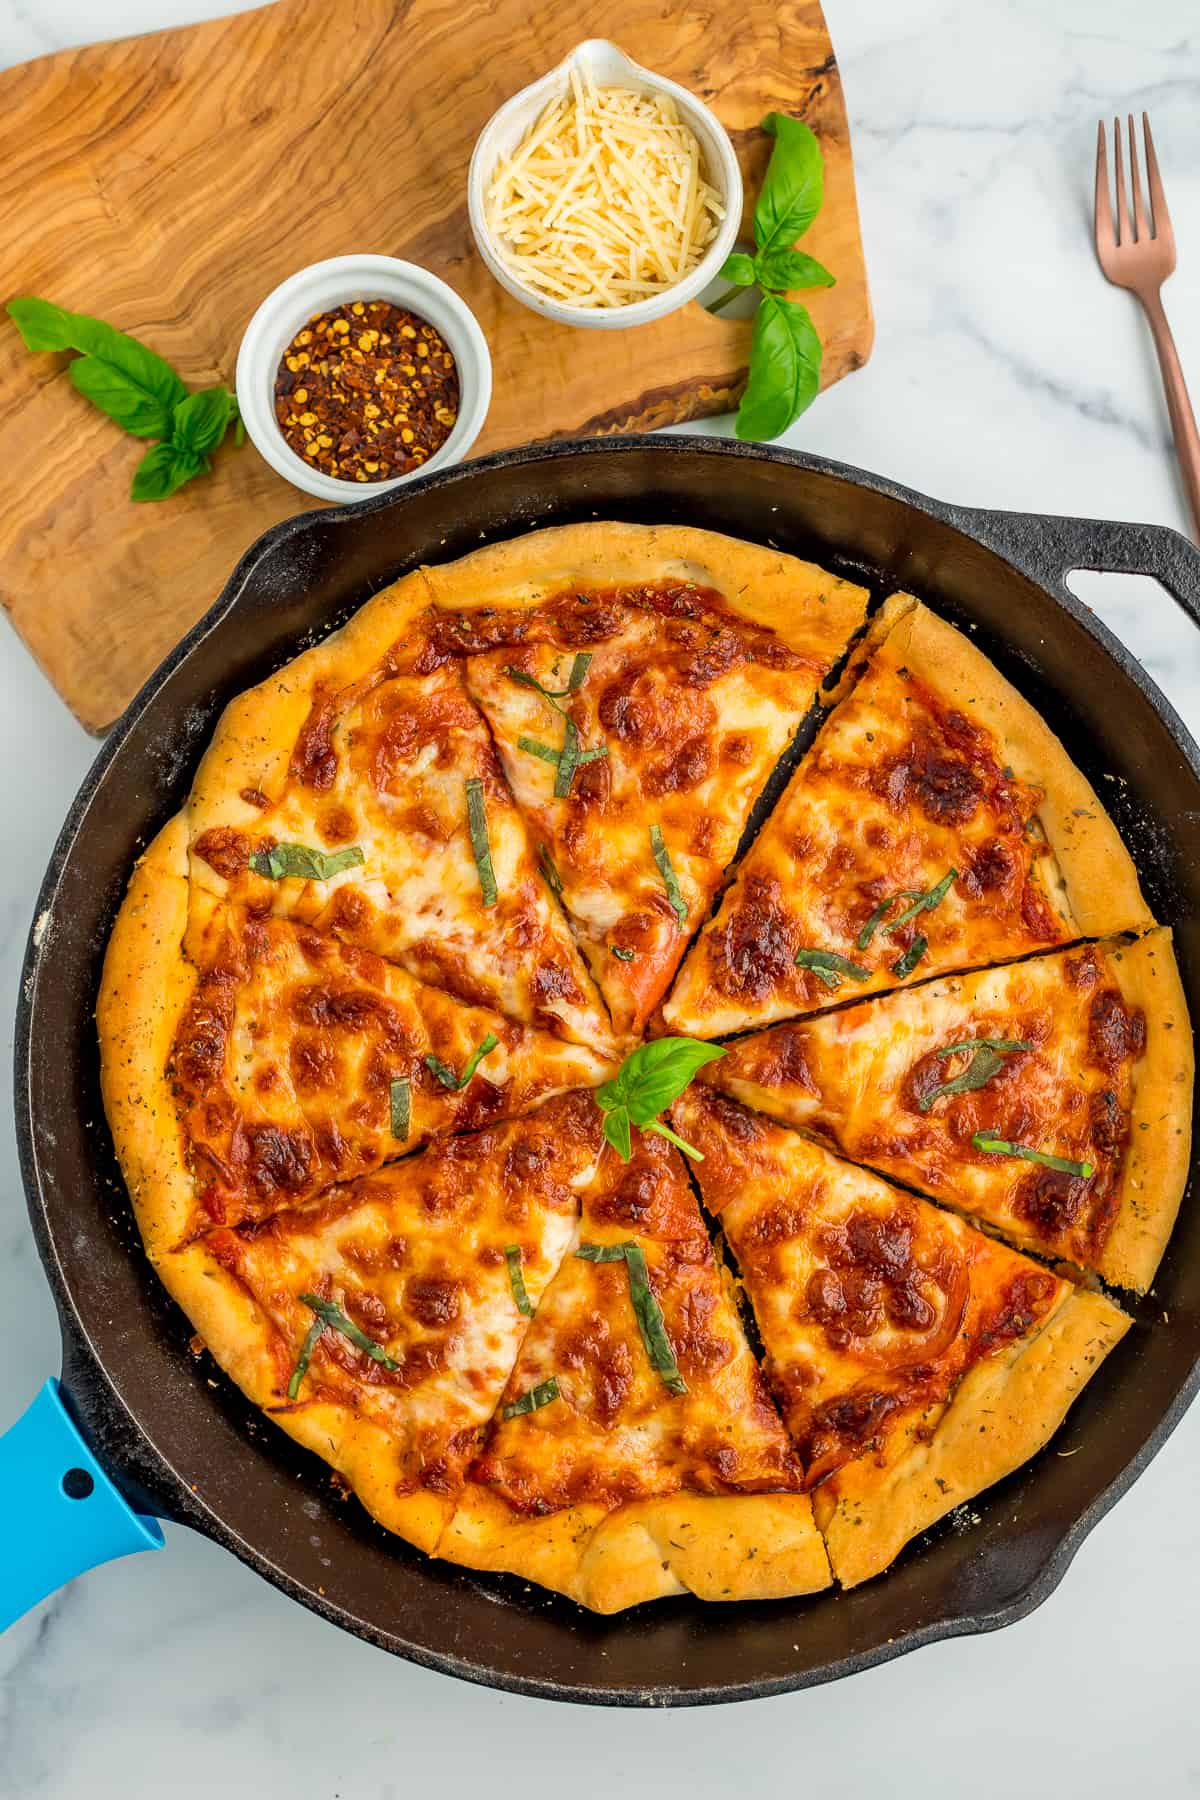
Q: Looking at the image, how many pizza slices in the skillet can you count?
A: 8